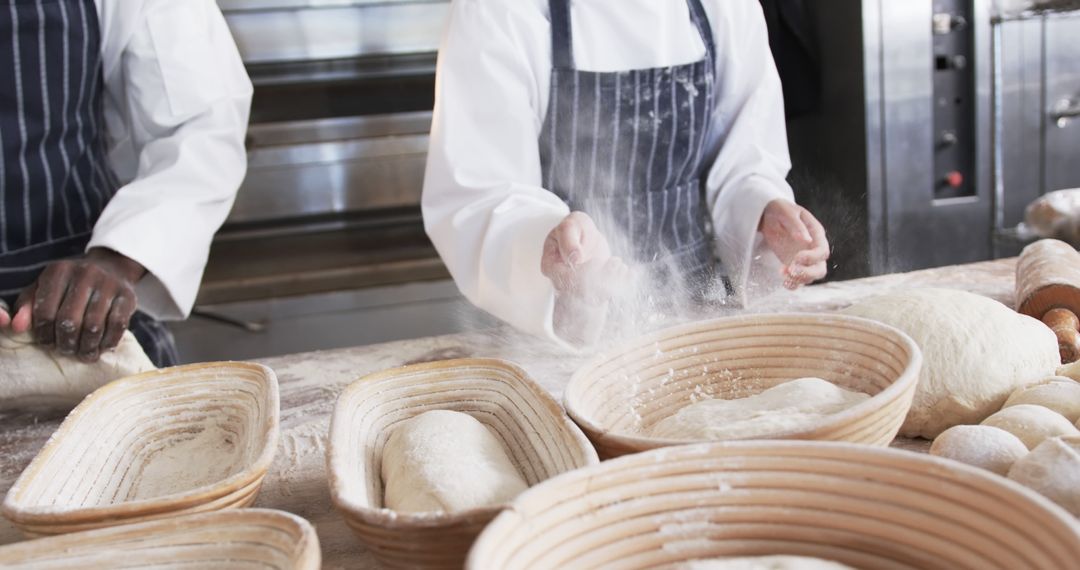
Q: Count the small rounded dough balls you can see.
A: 5